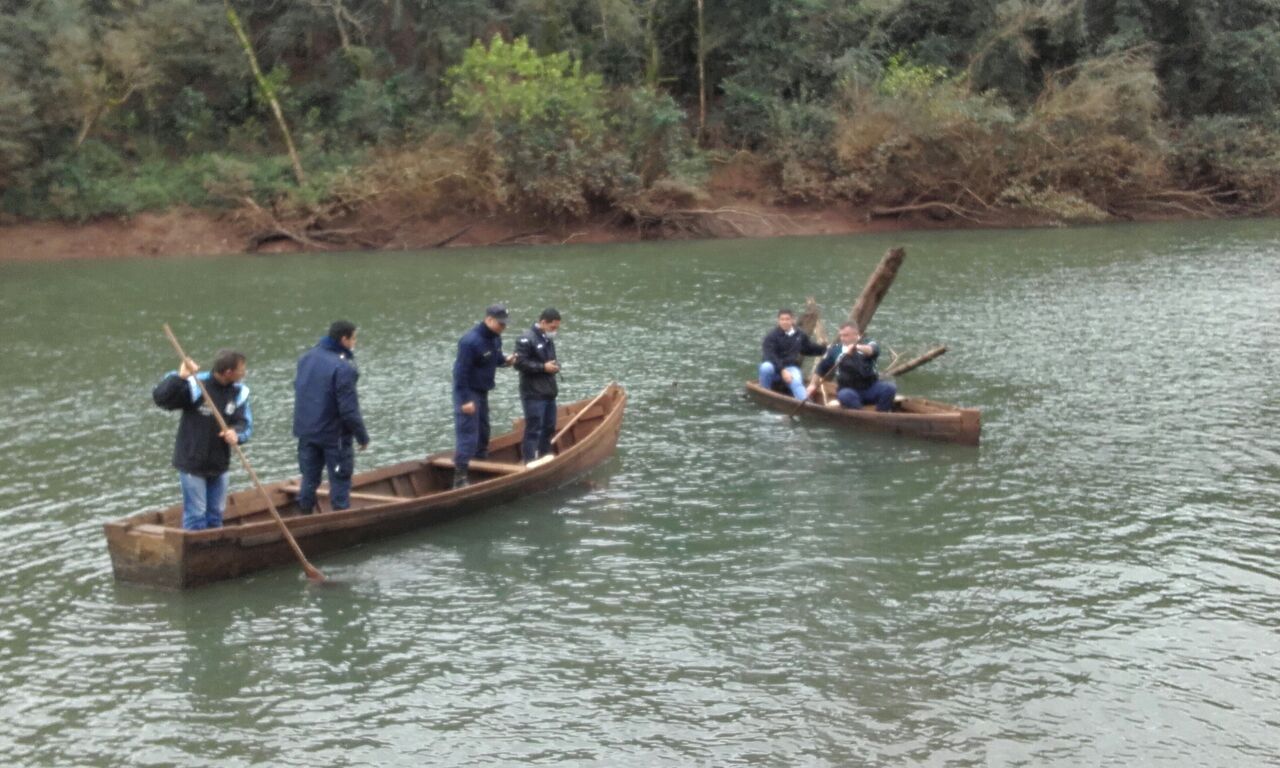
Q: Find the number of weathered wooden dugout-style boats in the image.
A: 2